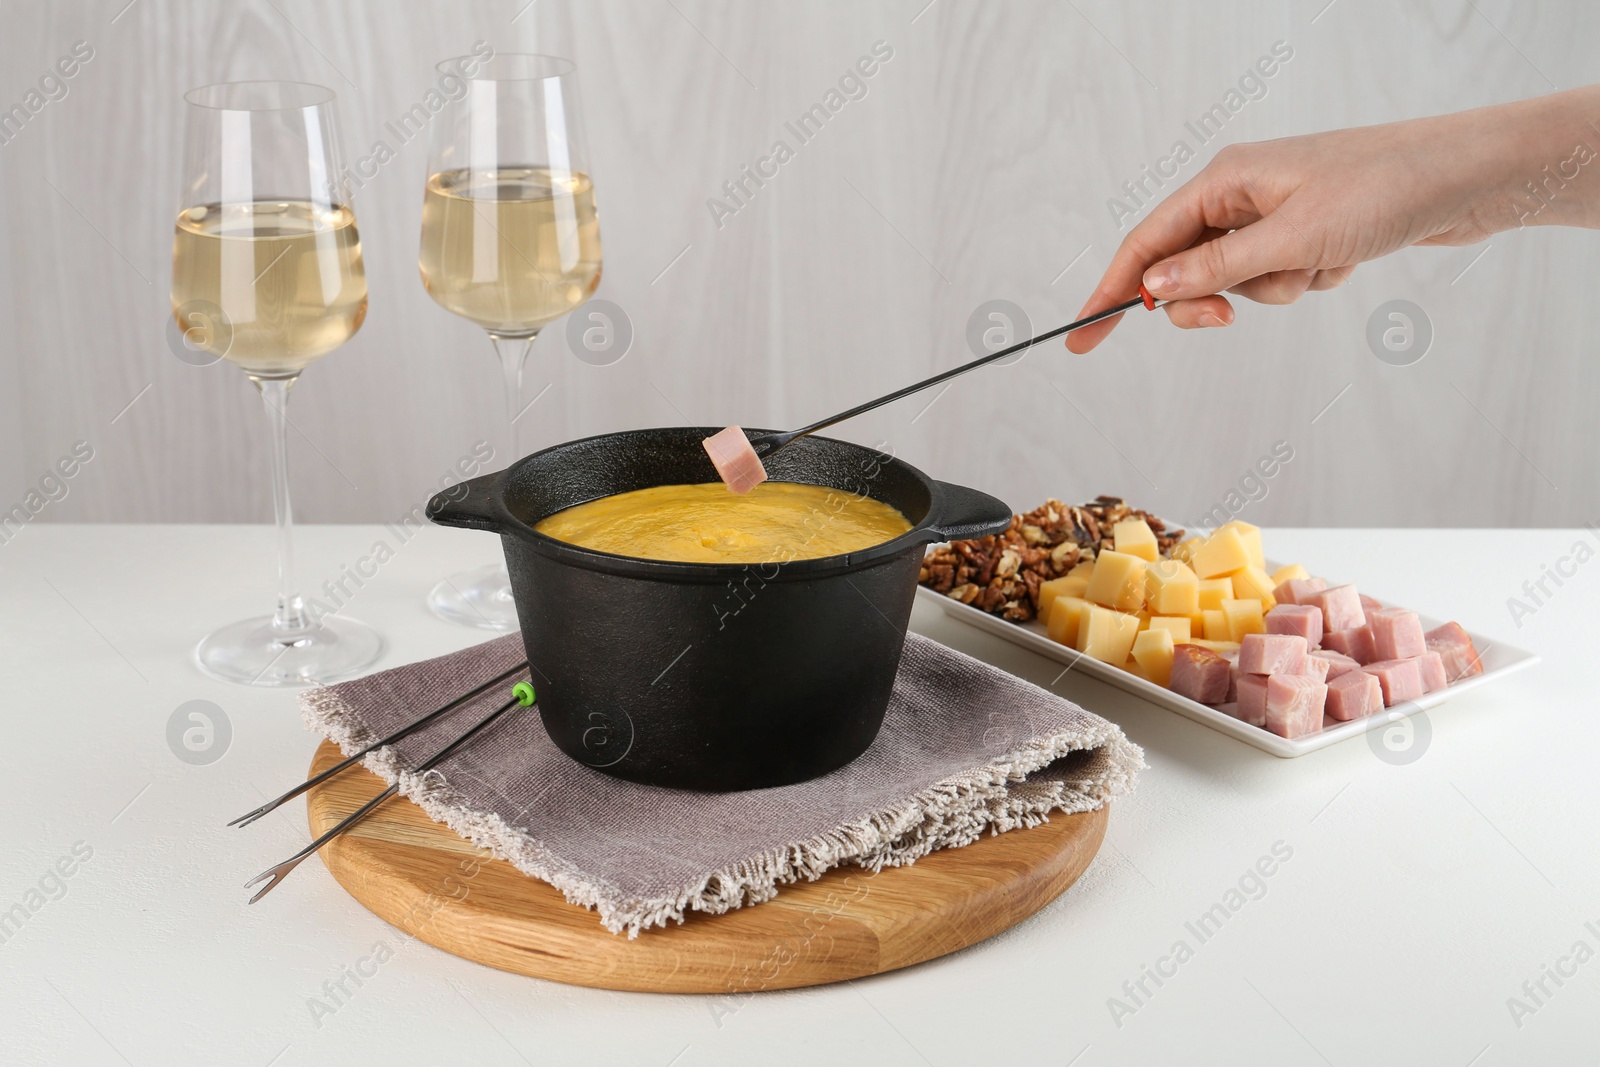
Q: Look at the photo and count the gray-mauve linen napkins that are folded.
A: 1